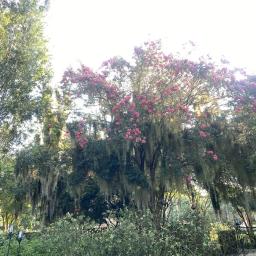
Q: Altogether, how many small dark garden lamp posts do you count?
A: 2